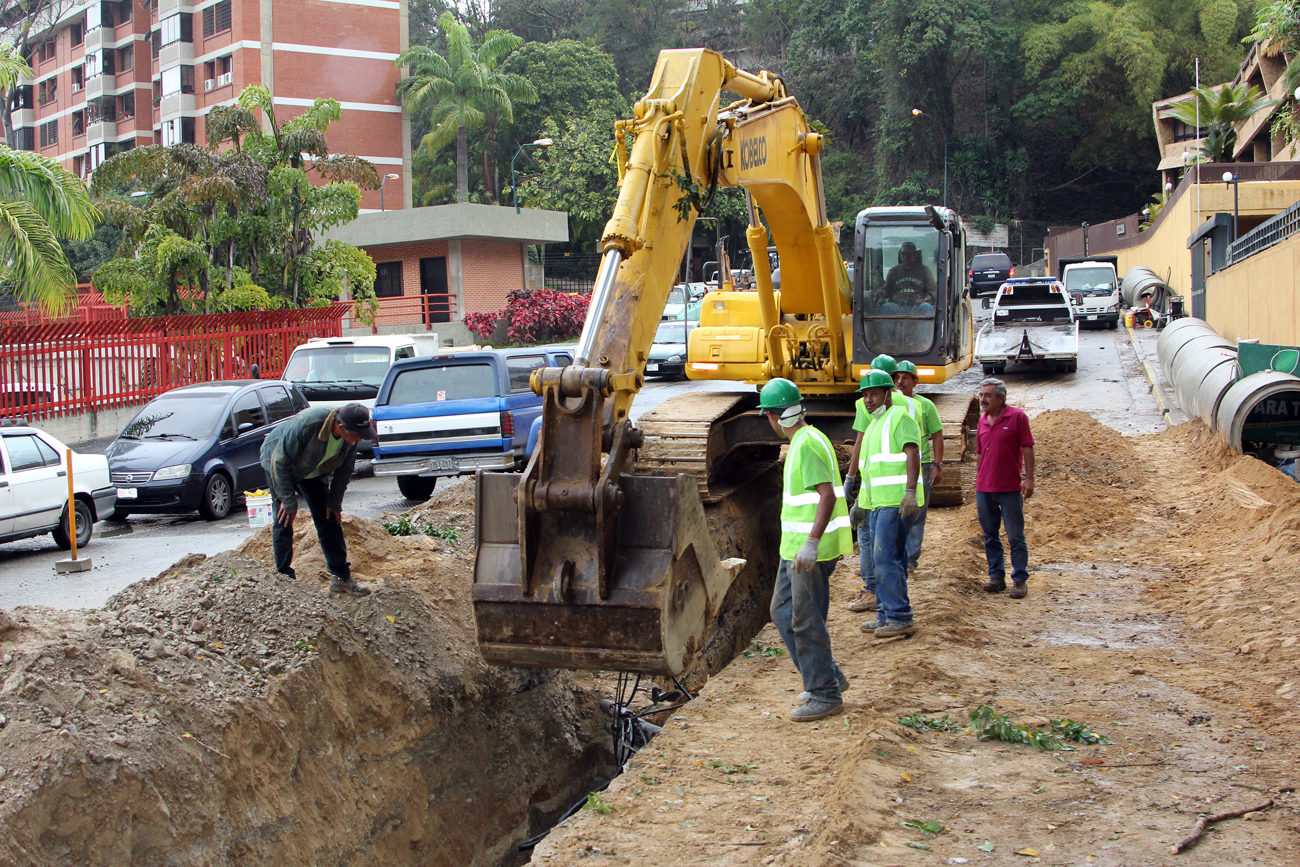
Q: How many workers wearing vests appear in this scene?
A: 3